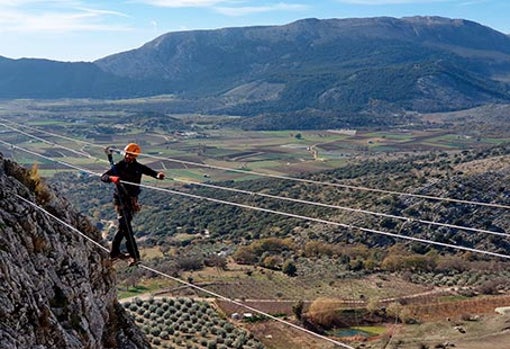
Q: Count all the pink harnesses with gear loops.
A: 0